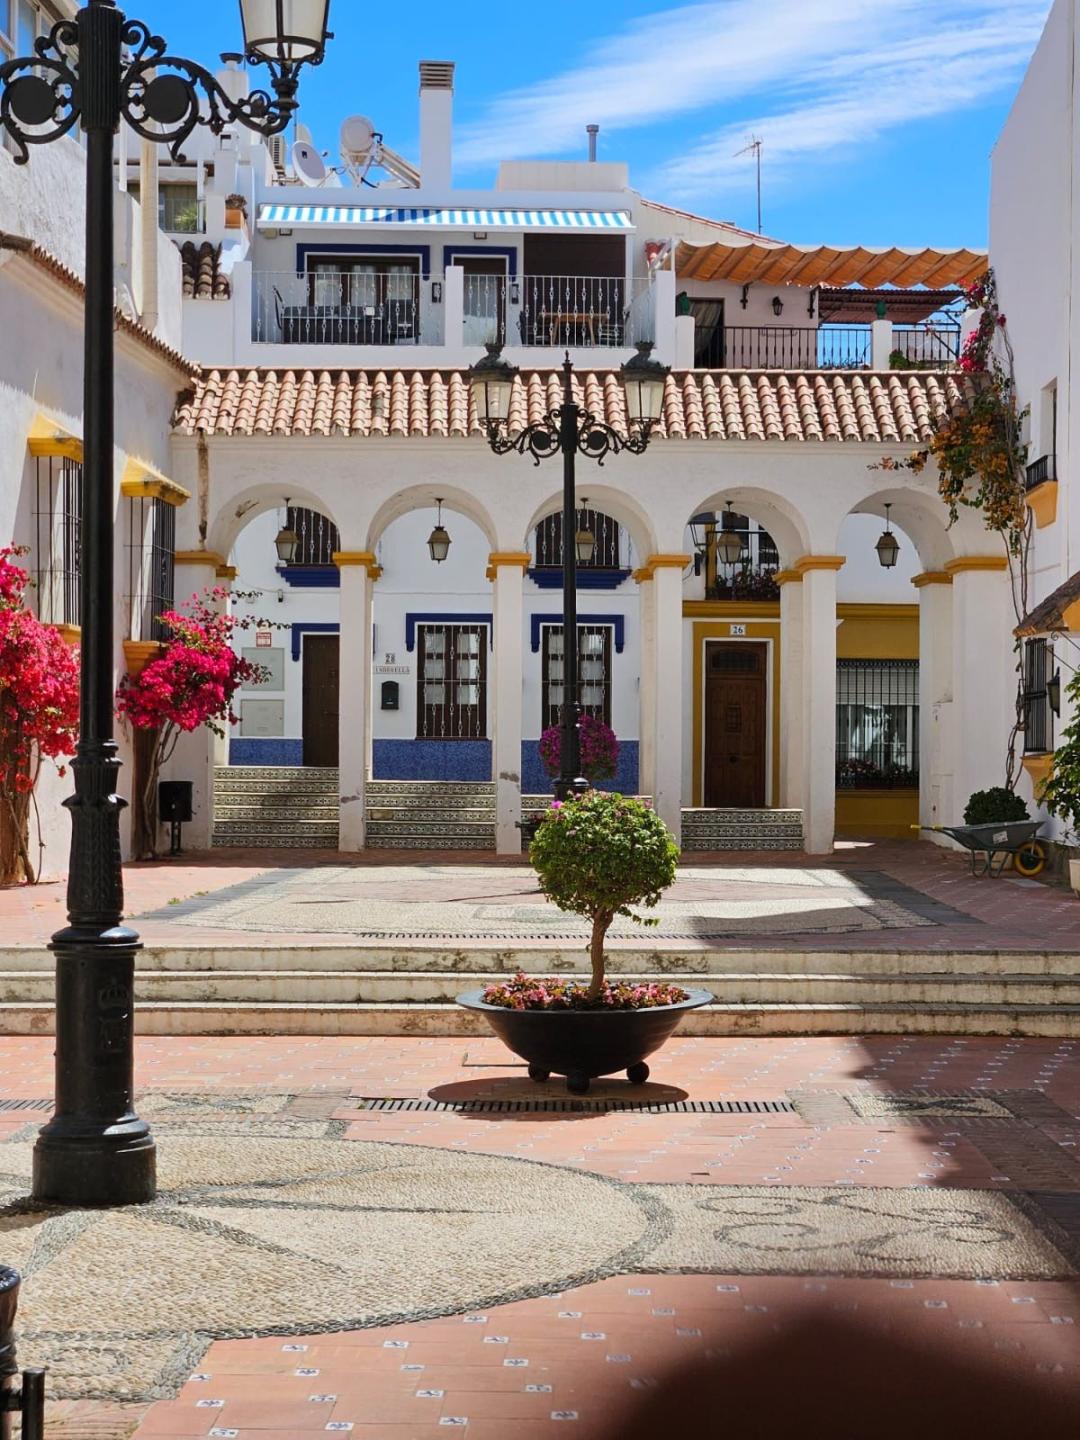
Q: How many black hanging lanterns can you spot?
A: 5